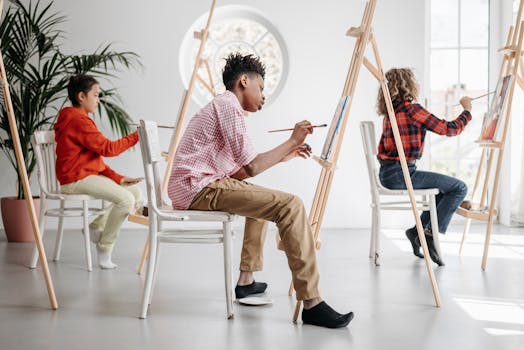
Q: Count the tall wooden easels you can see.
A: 4